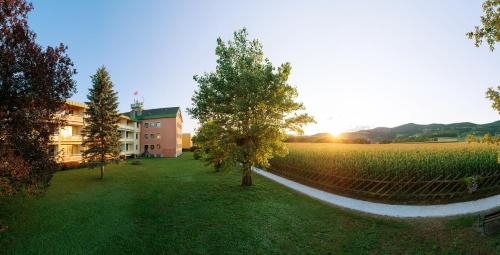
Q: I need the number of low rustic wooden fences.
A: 1